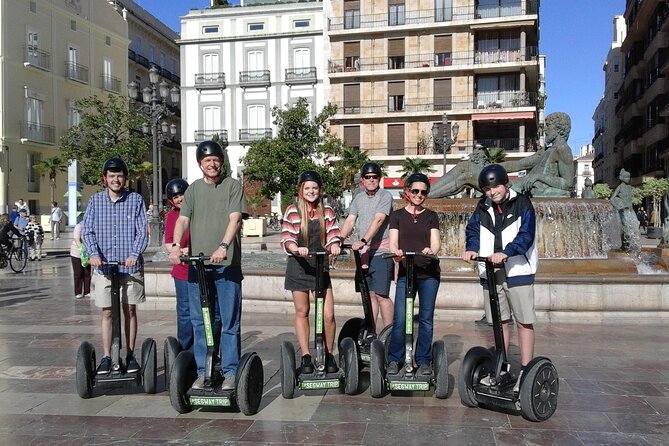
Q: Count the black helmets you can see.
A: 7